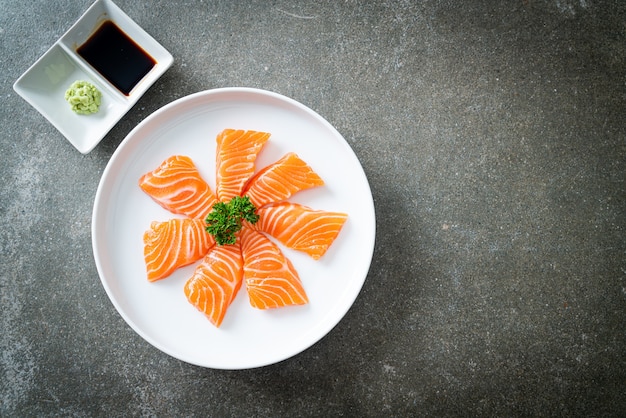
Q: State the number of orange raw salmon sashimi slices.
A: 7